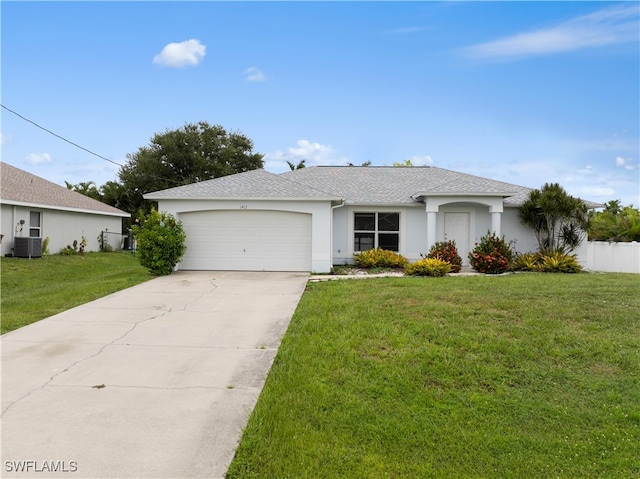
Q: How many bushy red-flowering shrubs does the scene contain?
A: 2